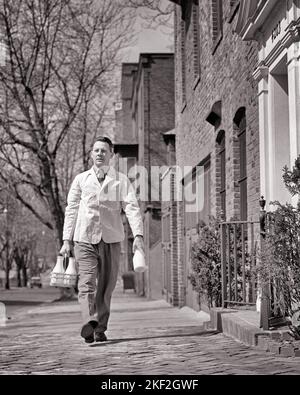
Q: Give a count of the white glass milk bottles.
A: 3